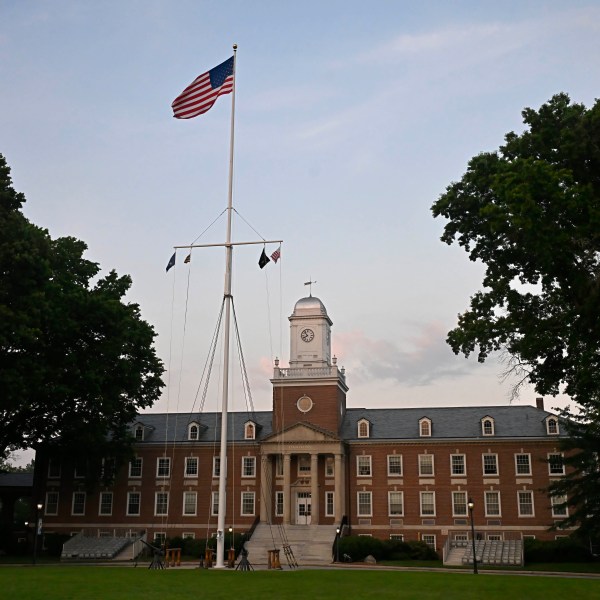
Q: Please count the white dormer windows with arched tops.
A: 7